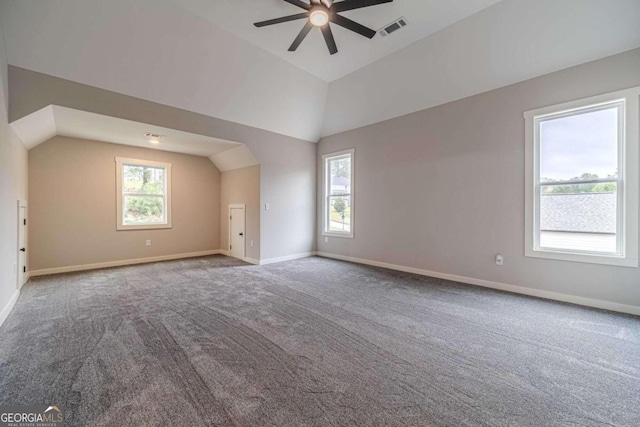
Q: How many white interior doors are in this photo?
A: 2